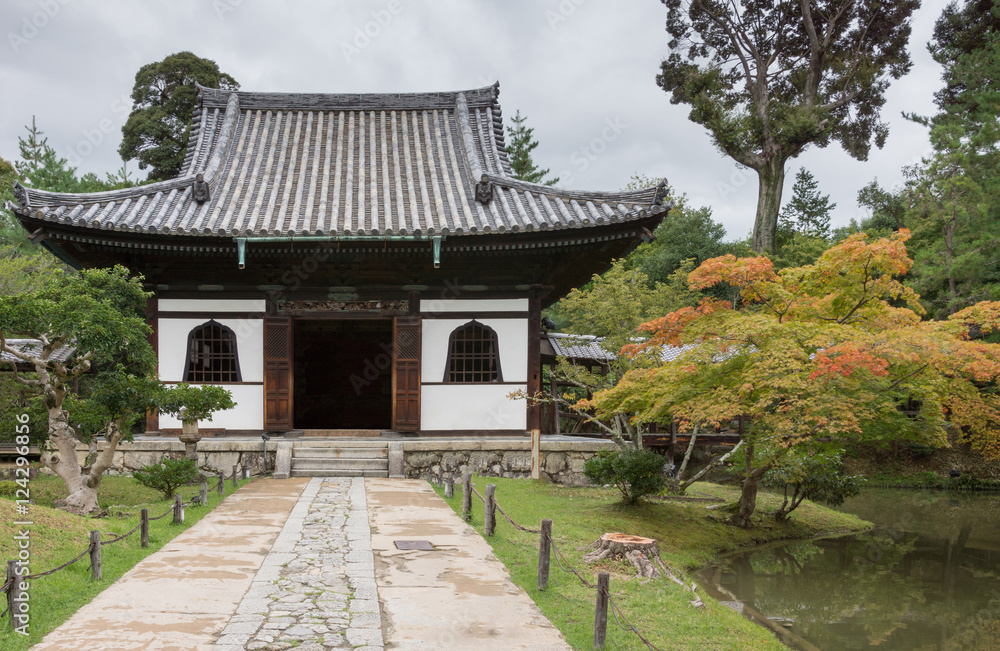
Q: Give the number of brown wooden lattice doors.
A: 2